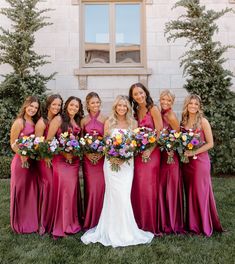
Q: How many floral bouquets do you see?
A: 8